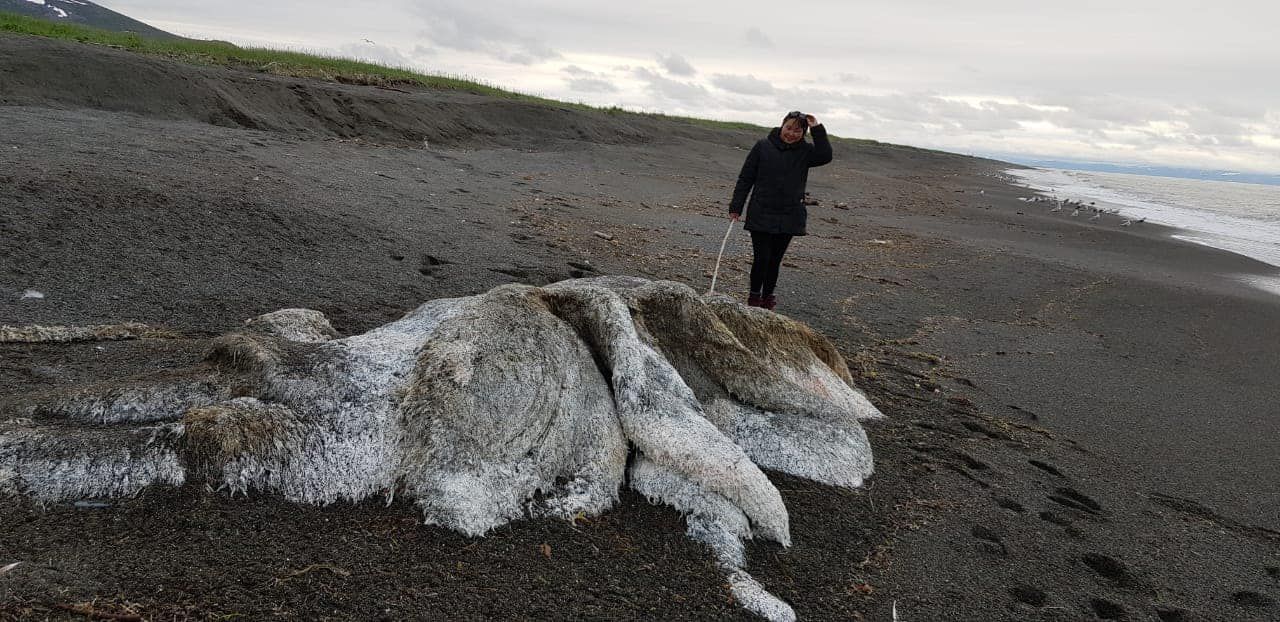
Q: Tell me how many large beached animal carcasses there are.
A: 1